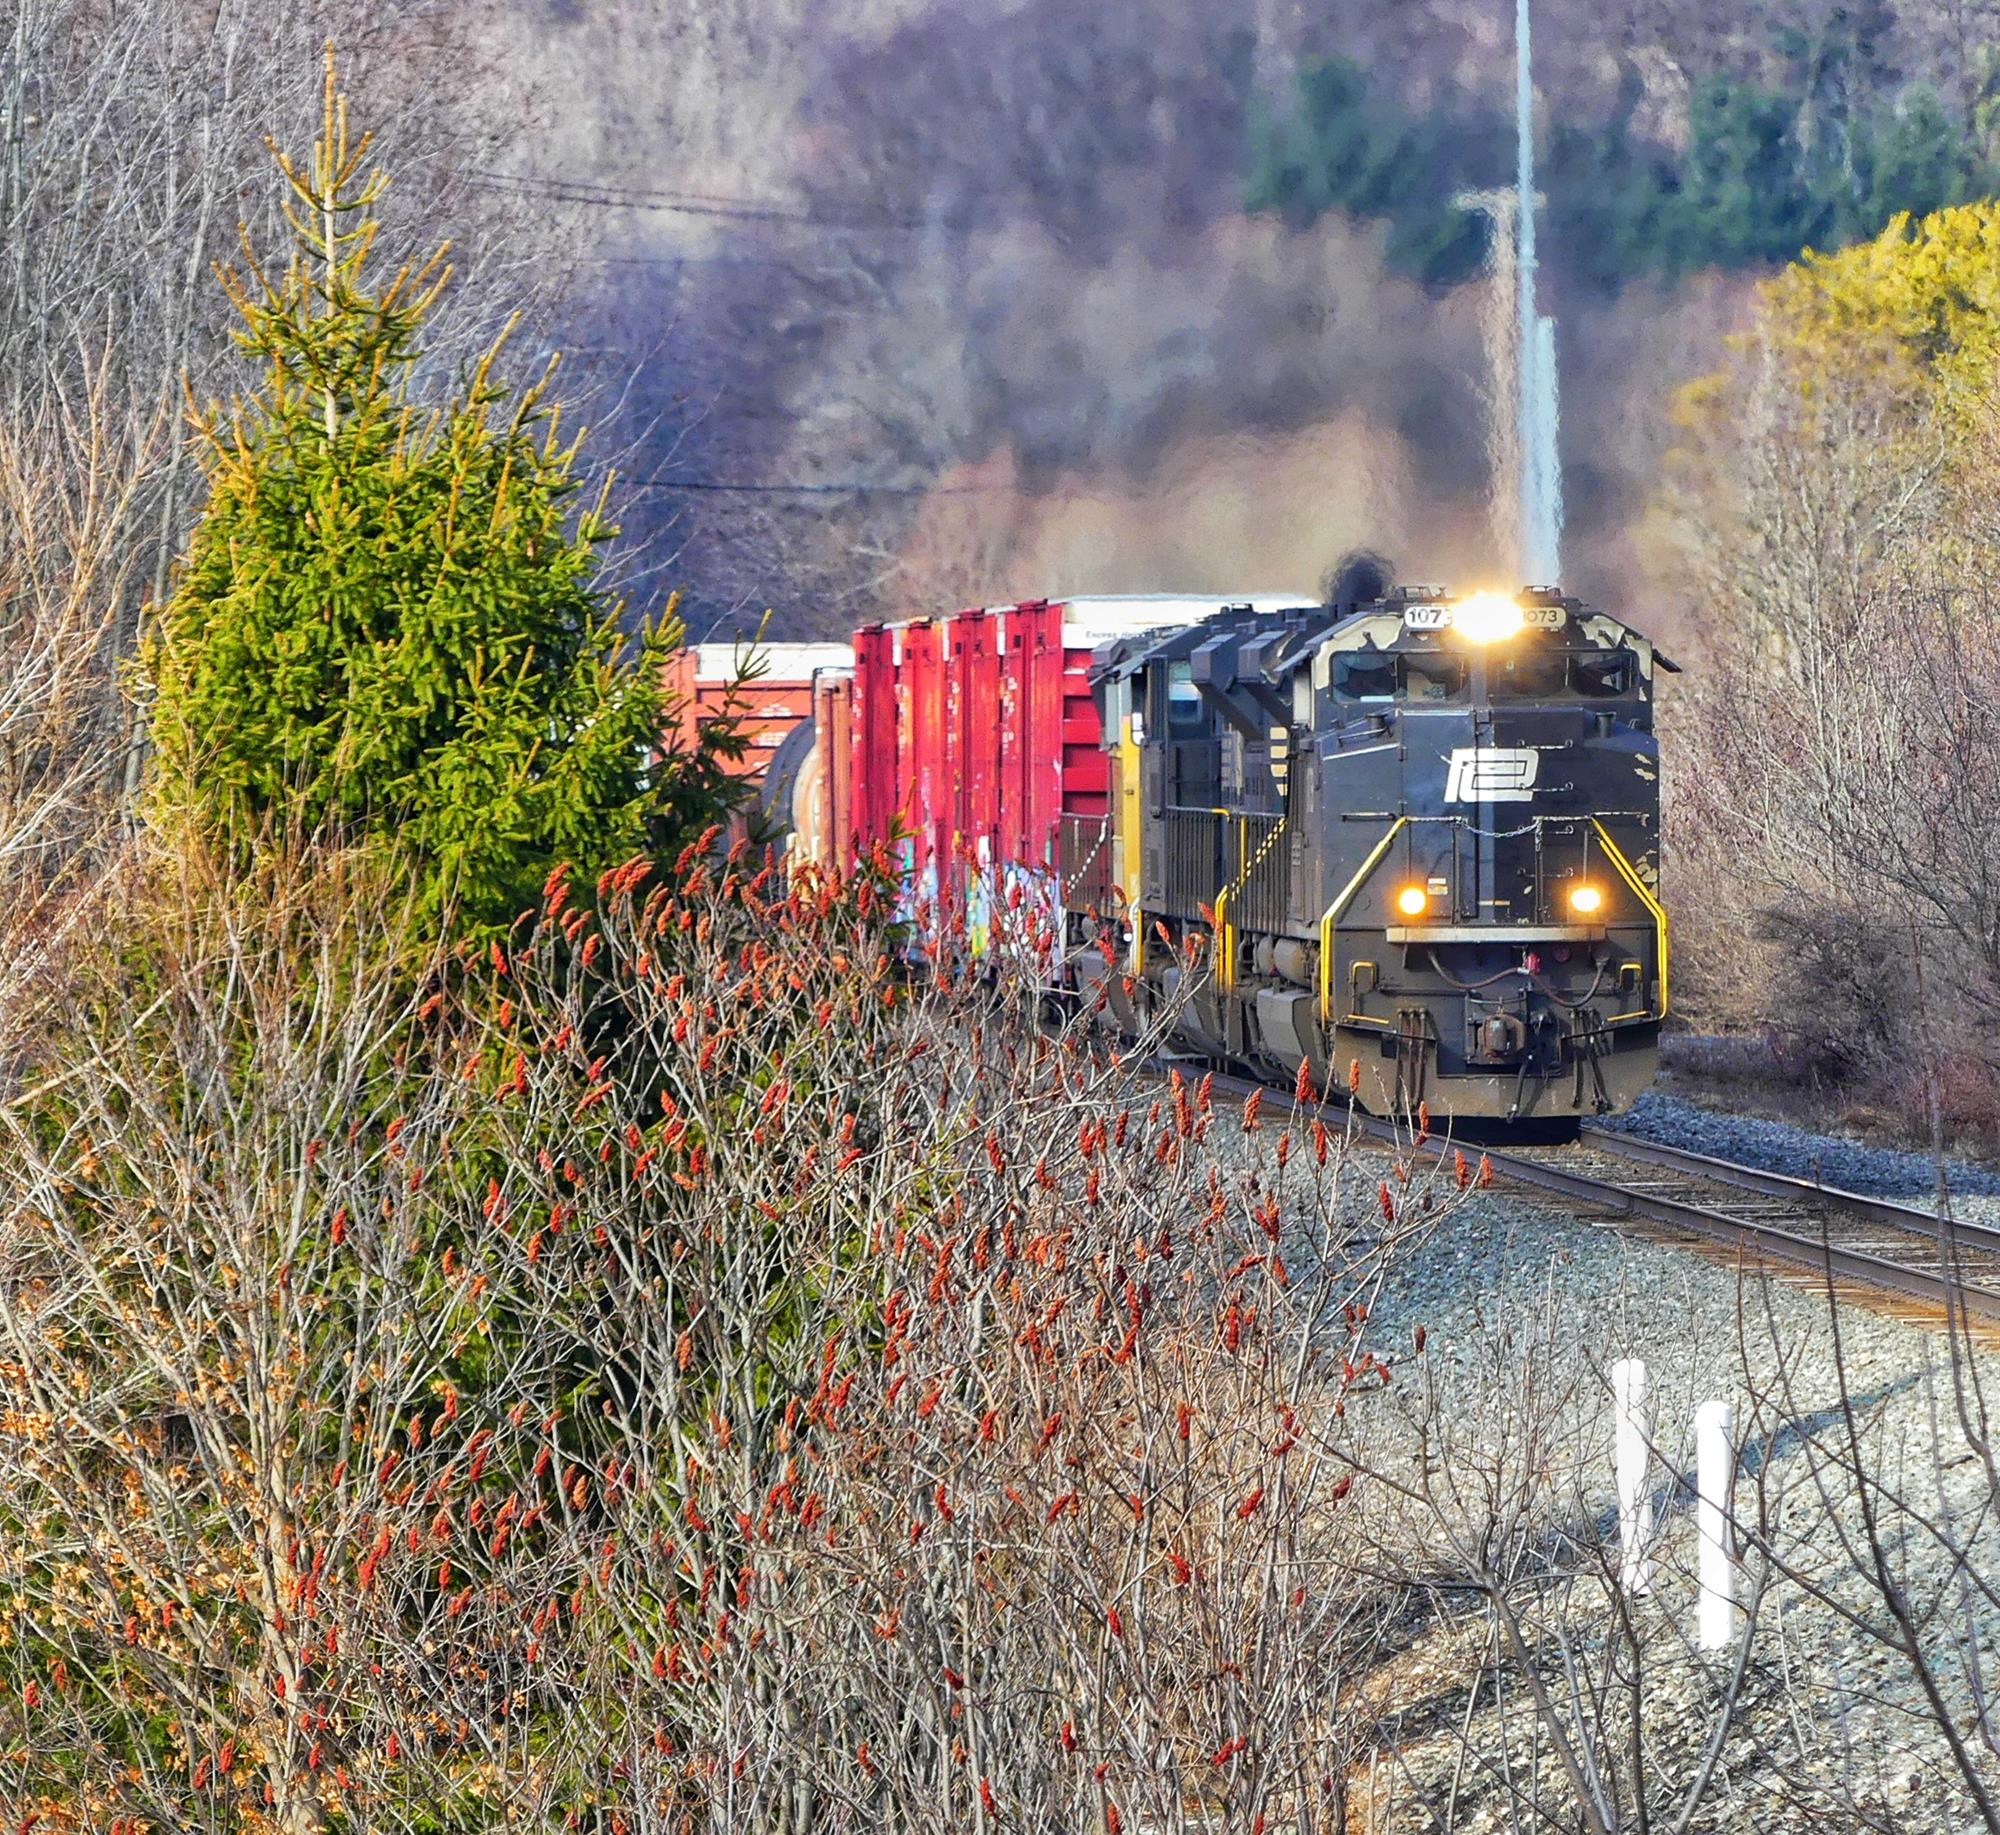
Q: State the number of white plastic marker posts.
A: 2